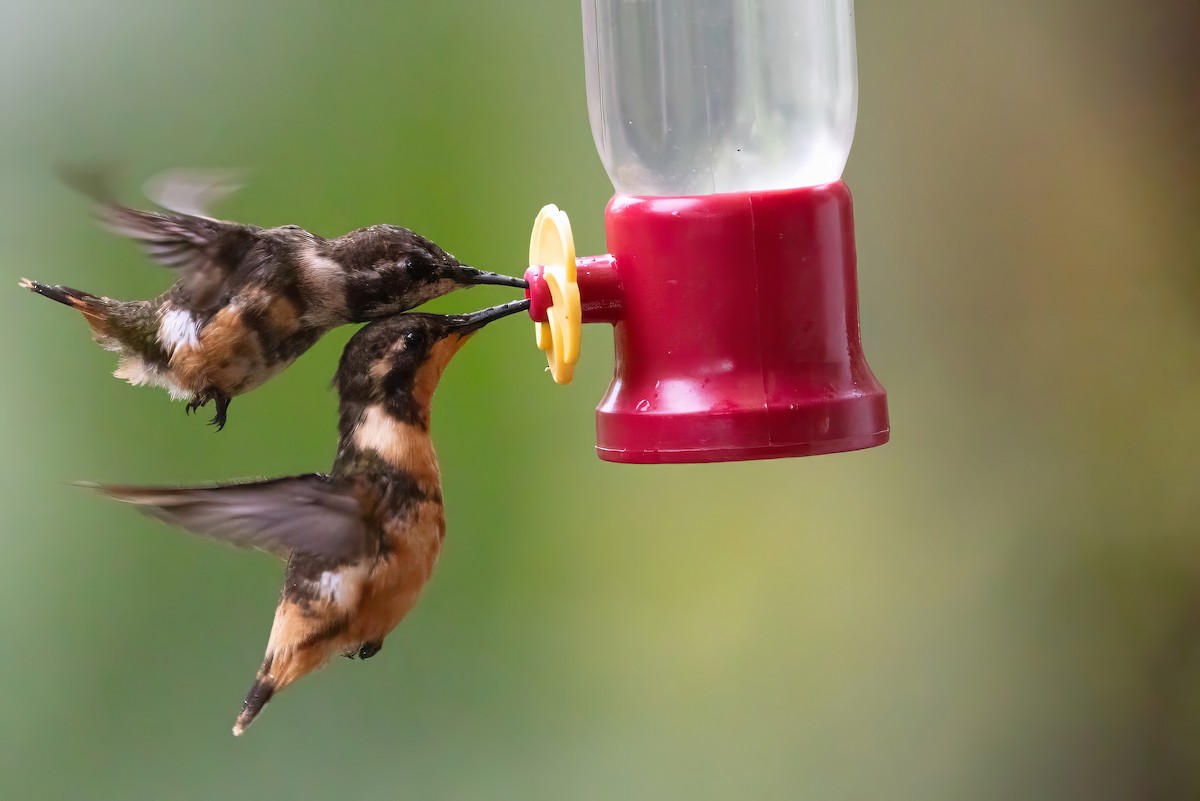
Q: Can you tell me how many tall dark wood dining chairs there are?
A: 0